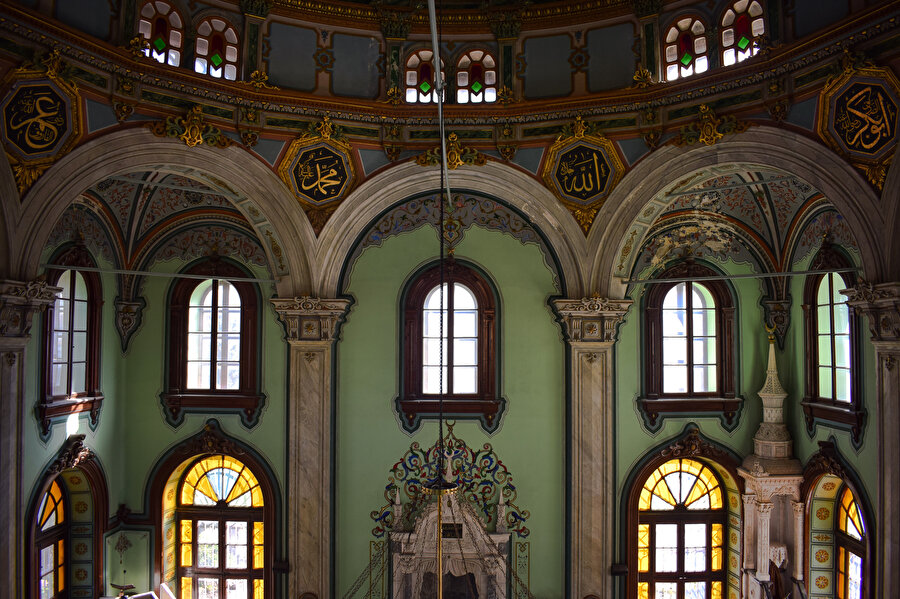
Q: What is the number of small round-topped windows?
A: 6